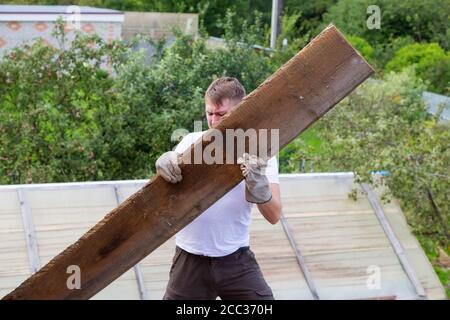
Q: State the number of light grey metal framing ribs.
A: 4